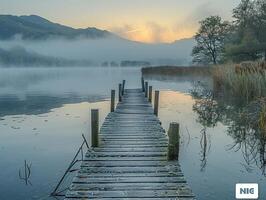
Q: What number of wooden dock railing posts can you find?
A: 9